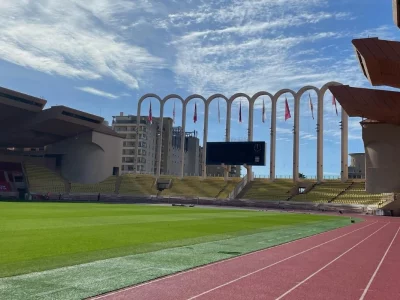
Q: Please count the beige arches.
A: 9